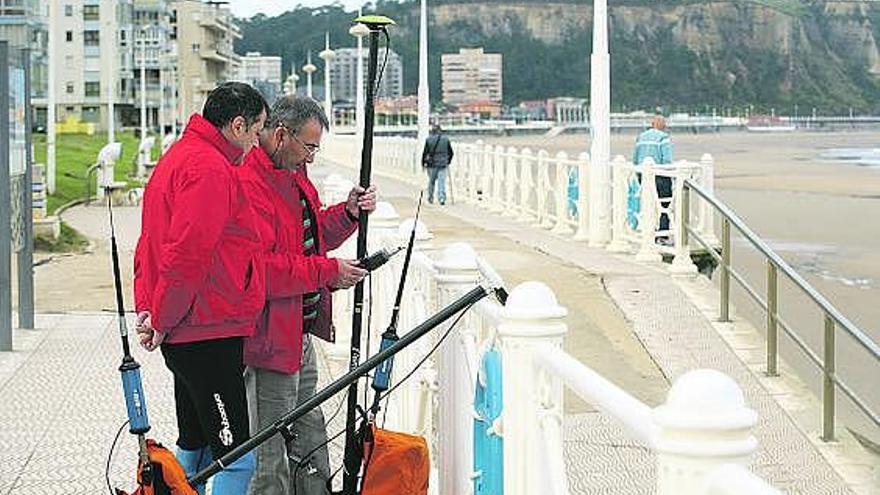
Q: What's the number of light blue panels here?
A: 3